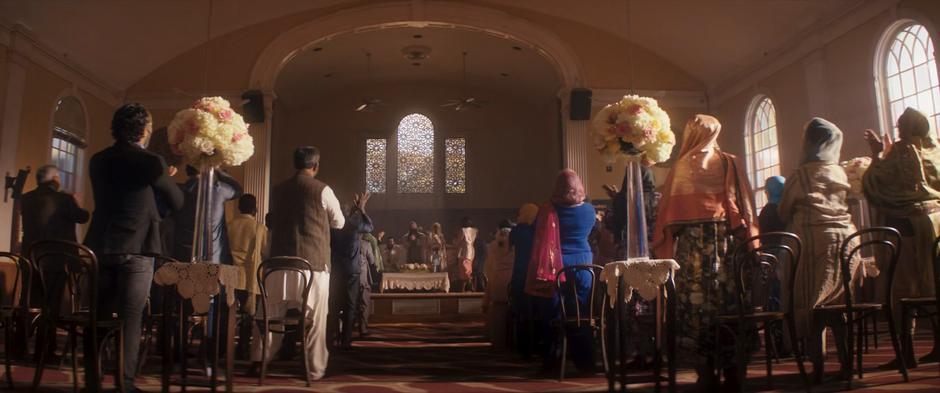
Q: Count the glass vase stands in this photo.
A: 2